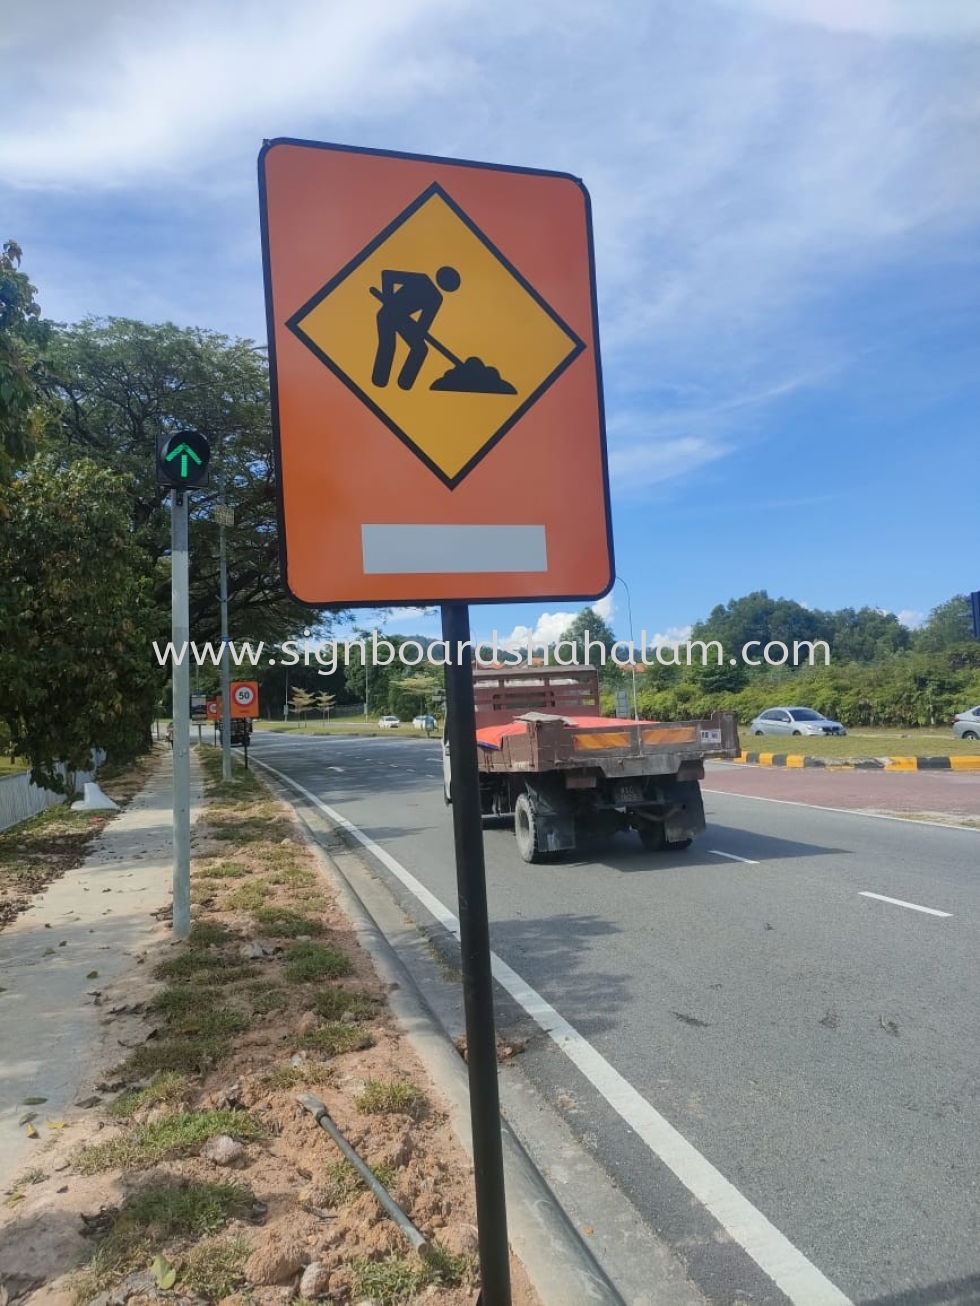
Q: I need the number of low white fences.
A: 1